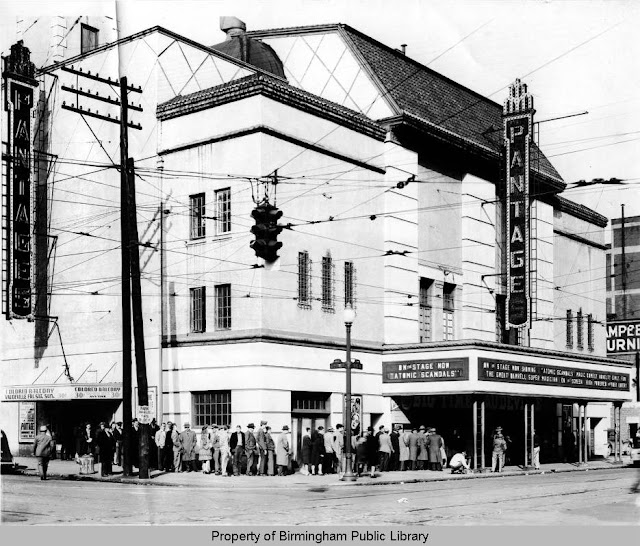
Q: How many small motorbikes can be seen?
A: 0